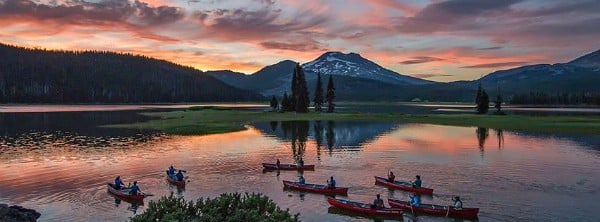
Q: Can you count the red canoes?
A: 7